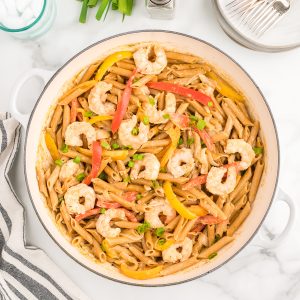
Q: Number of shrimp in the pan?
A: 14